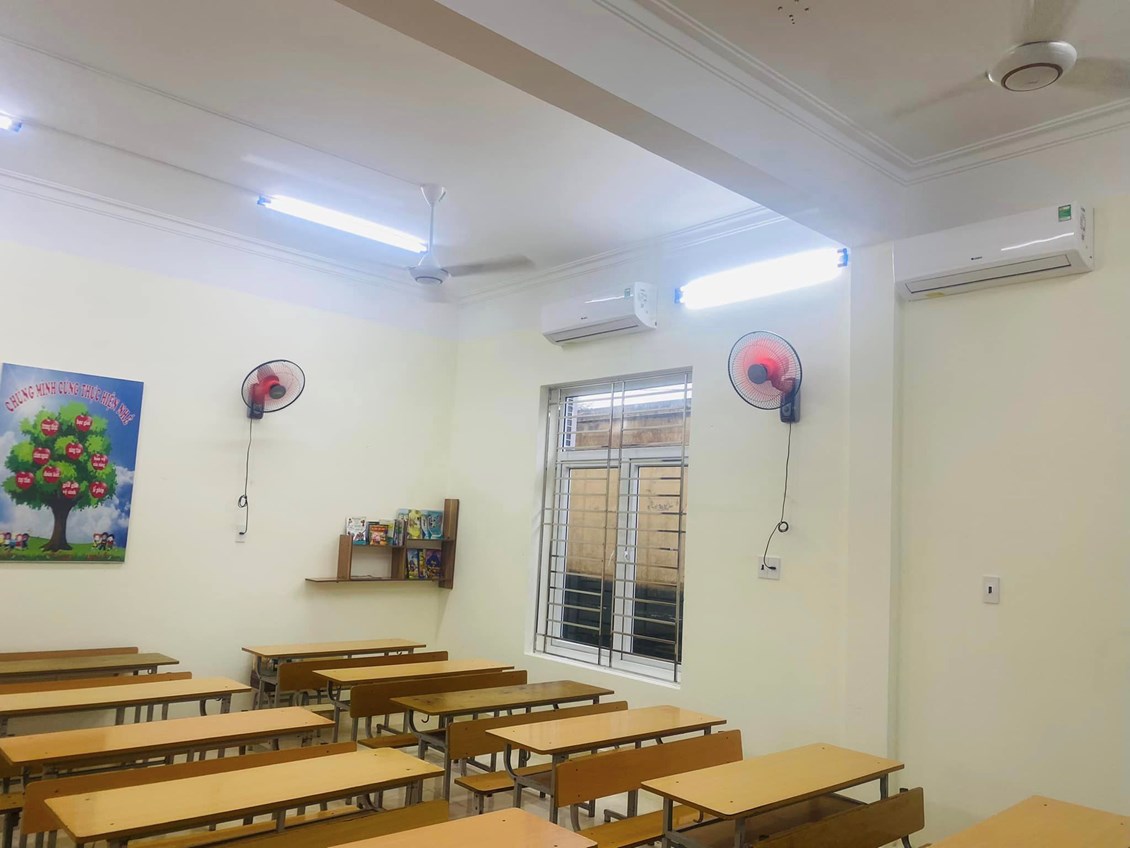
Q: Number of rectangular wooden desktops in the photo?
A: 11